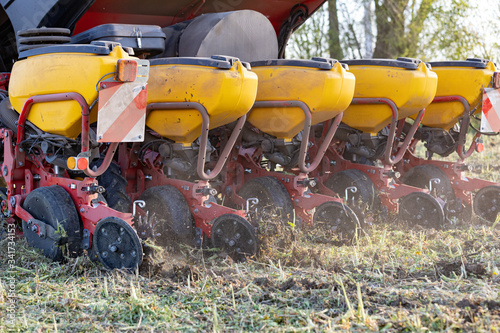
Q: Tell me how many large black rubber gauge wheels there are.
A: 5